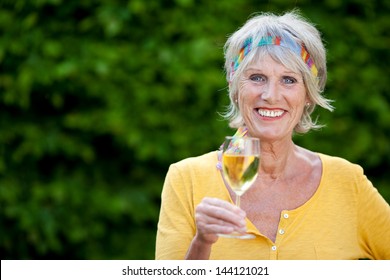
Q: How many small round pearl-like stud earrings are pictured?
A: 2